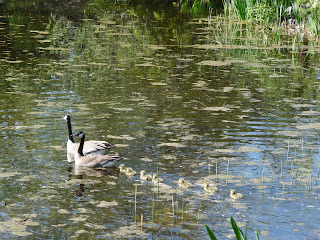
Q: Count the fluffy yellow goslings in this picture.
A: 7